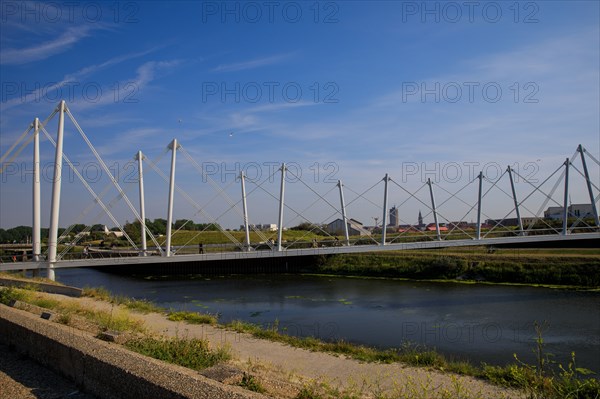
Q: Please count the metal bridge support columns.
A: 13